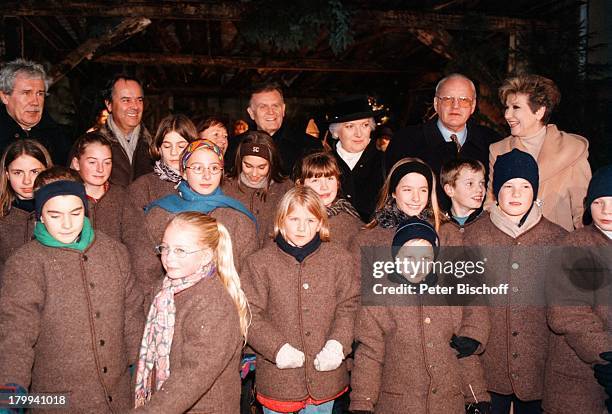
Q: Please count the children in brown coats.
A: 14